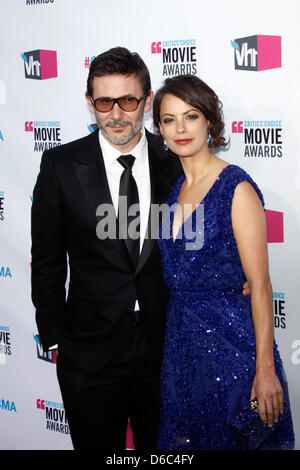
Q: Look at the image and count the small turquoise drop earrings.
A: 2